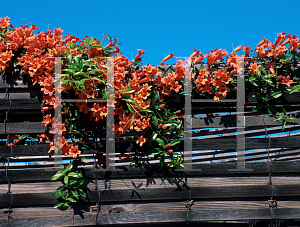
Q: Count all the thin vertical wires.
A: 4